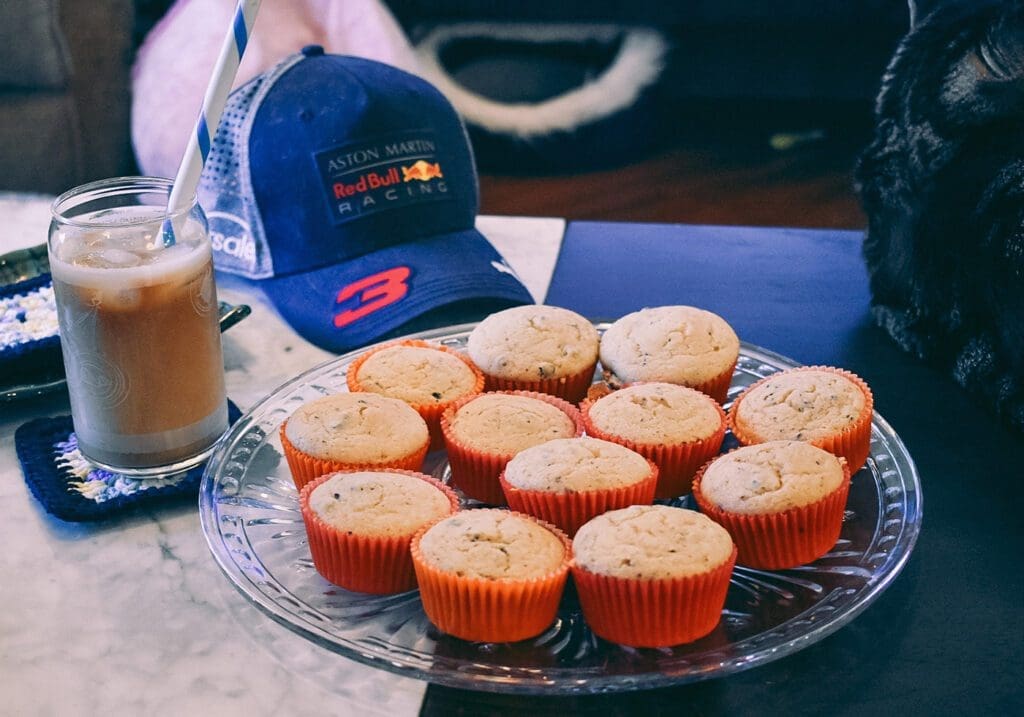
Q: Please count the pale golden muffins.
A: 12